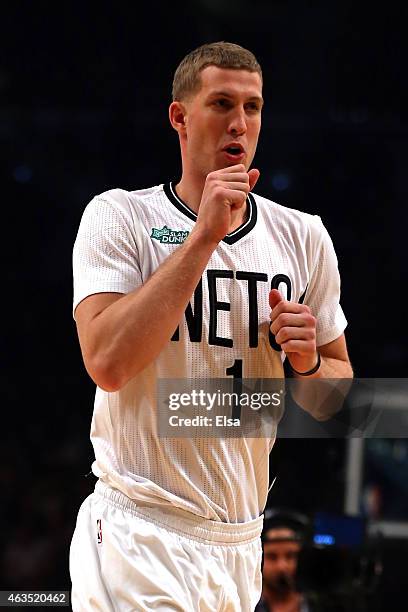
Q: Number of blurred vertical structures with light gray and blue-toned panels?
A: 1